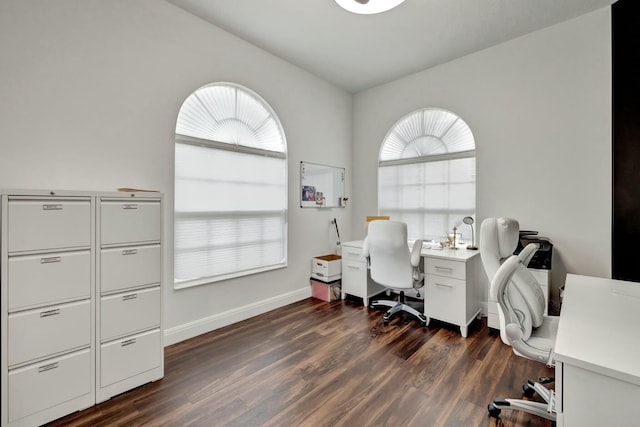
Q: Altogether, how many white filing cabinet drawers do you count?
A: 8